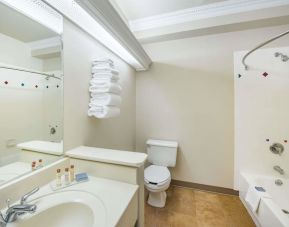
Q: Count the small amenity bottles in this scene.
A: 3